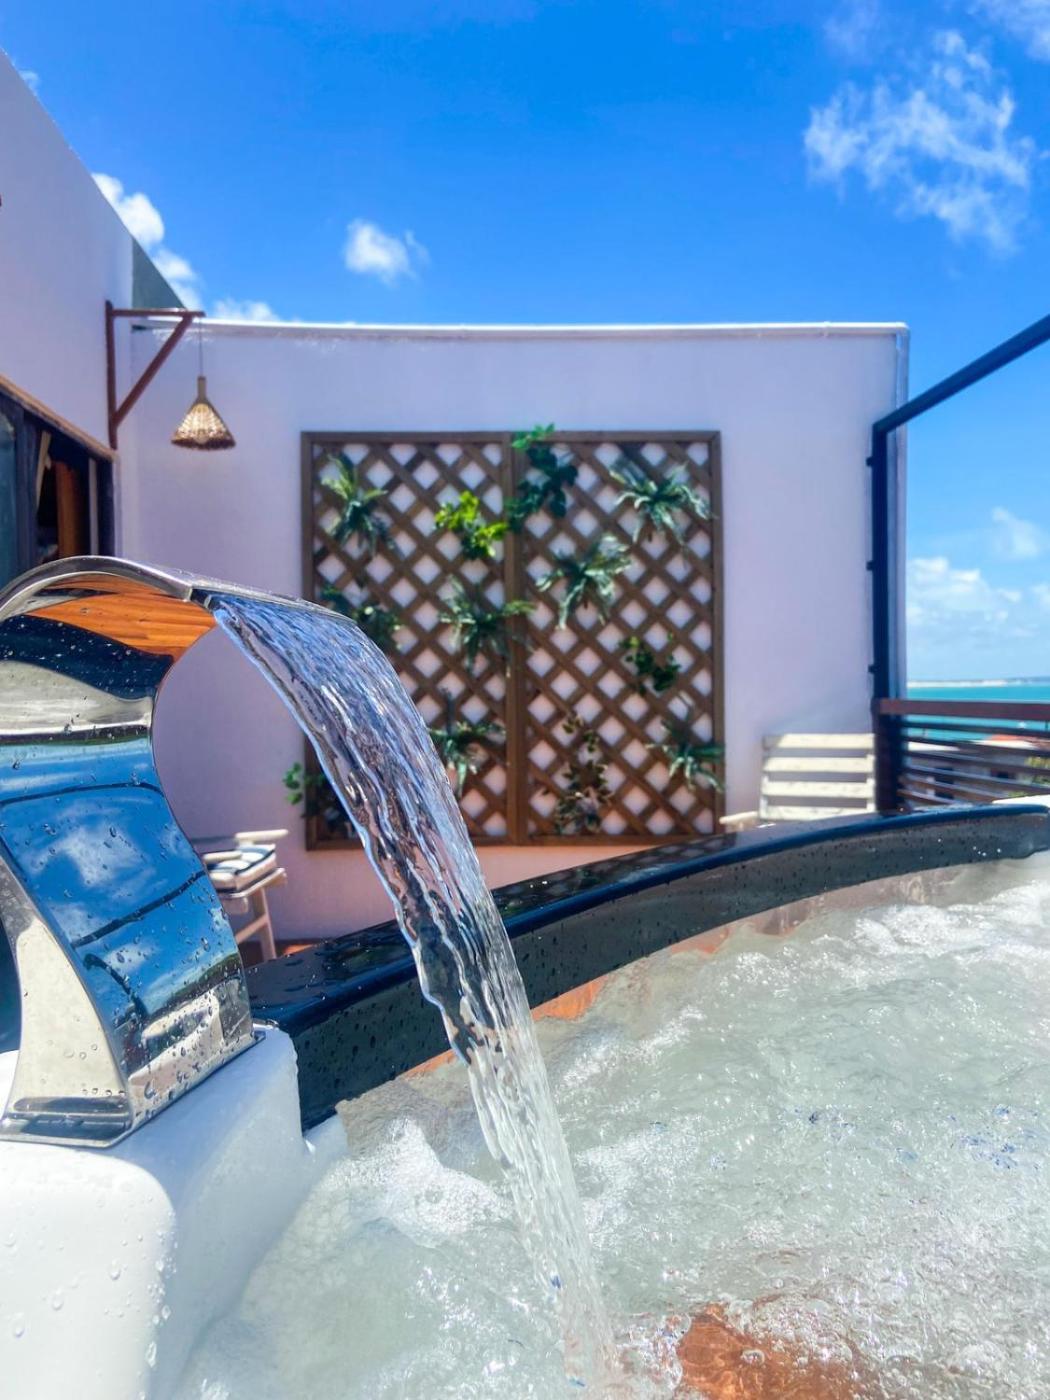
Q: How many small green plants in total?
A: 12